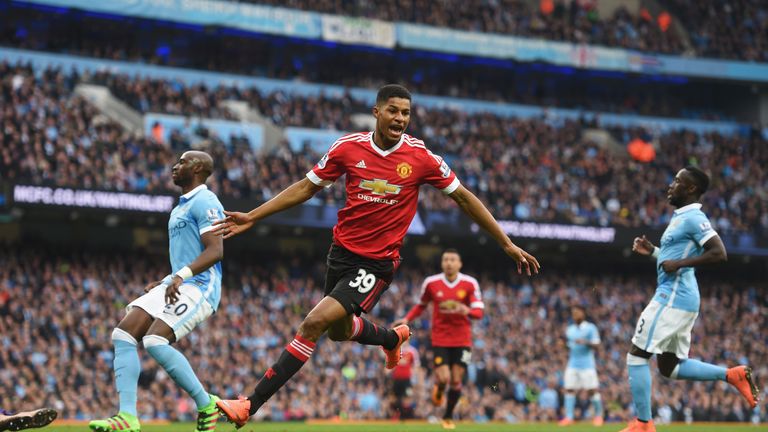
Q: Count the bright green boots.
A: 2